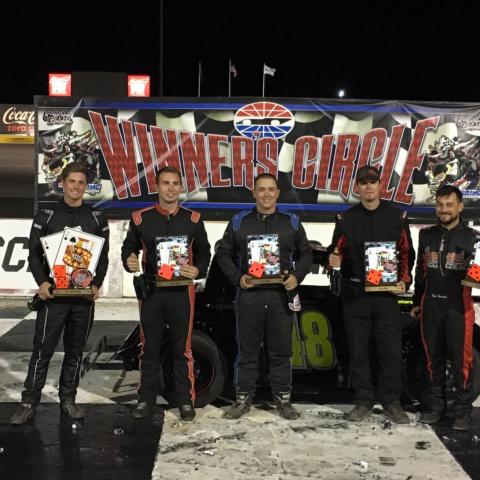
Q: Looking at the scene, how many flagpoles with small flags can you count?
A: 3